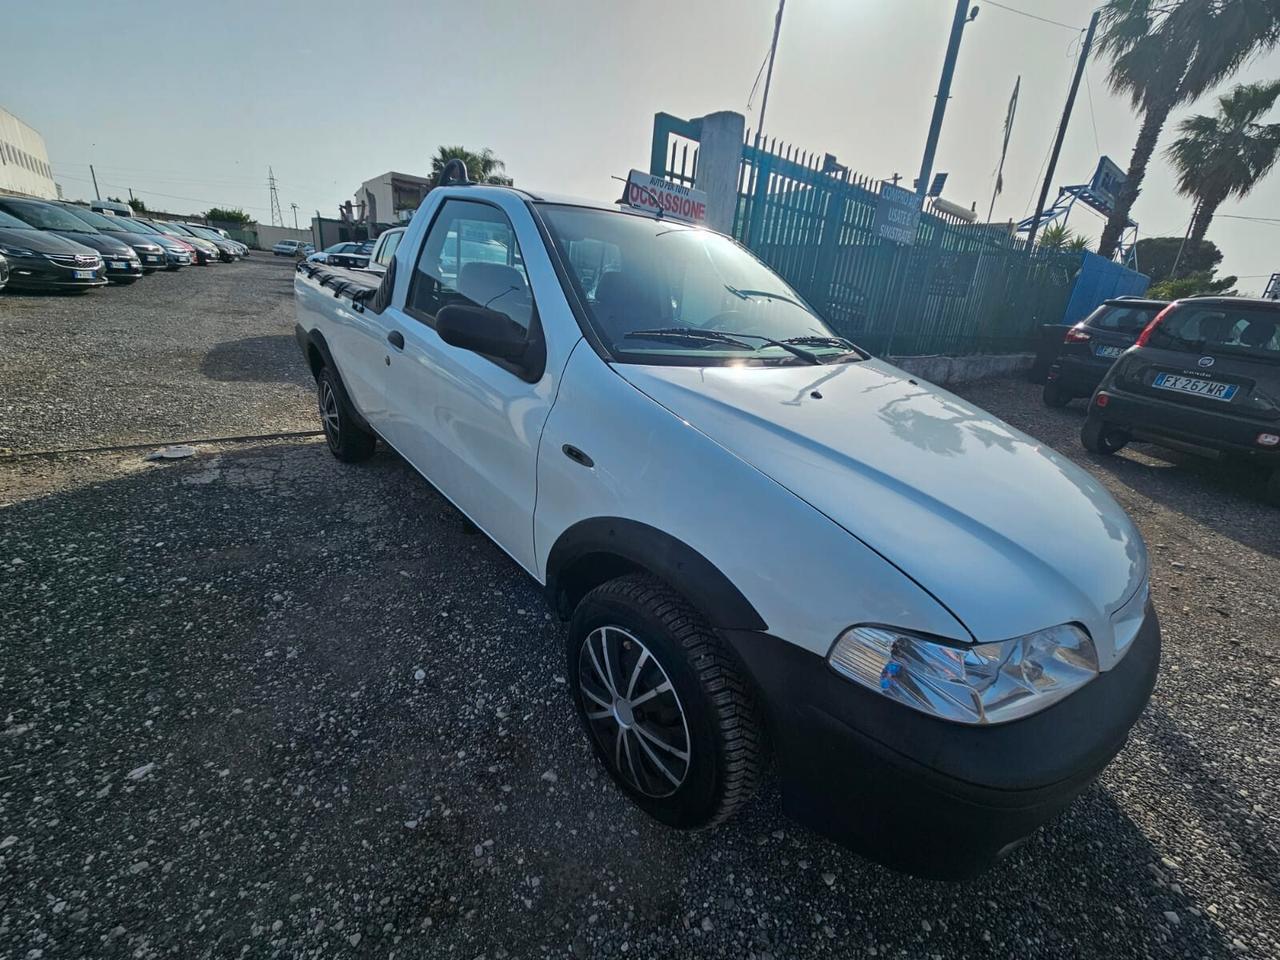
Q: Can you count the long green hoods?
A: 0